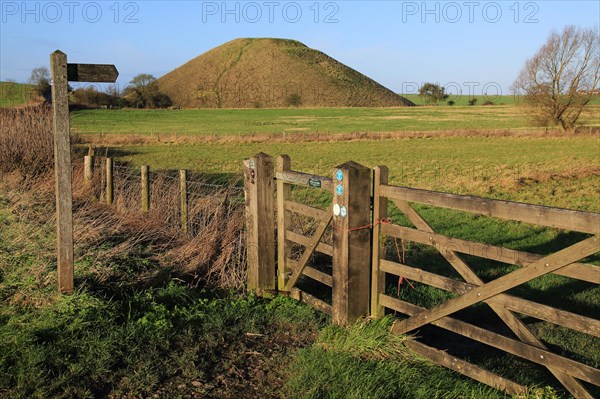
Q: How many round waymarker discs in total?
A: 4